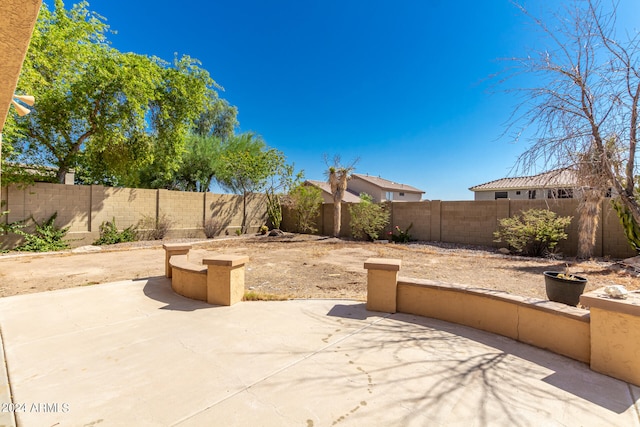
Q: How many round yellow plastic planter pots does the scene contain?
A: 0